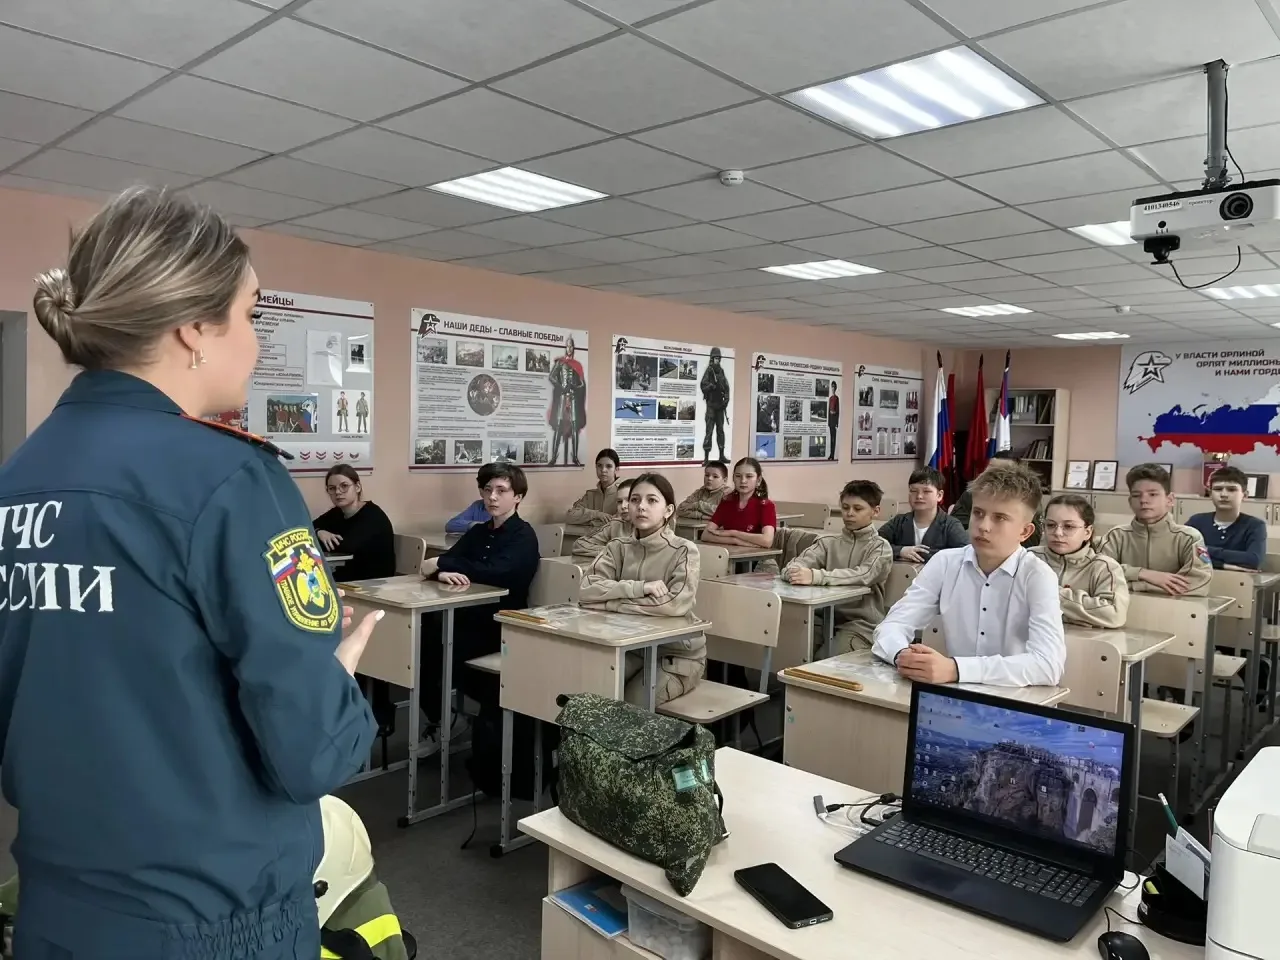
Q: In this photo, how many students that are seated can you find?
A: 15